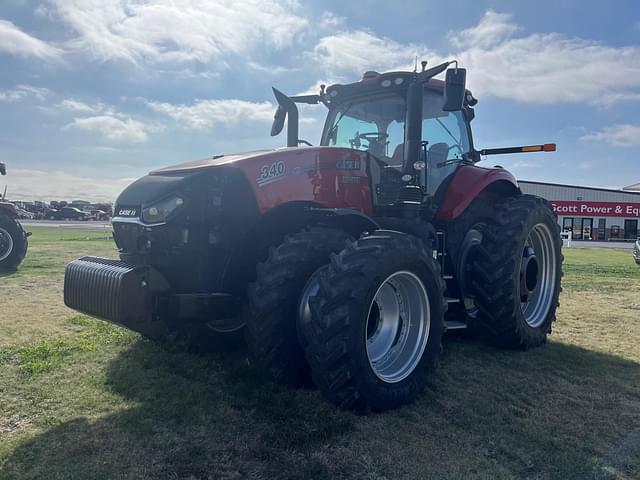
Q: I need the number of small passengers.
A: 0